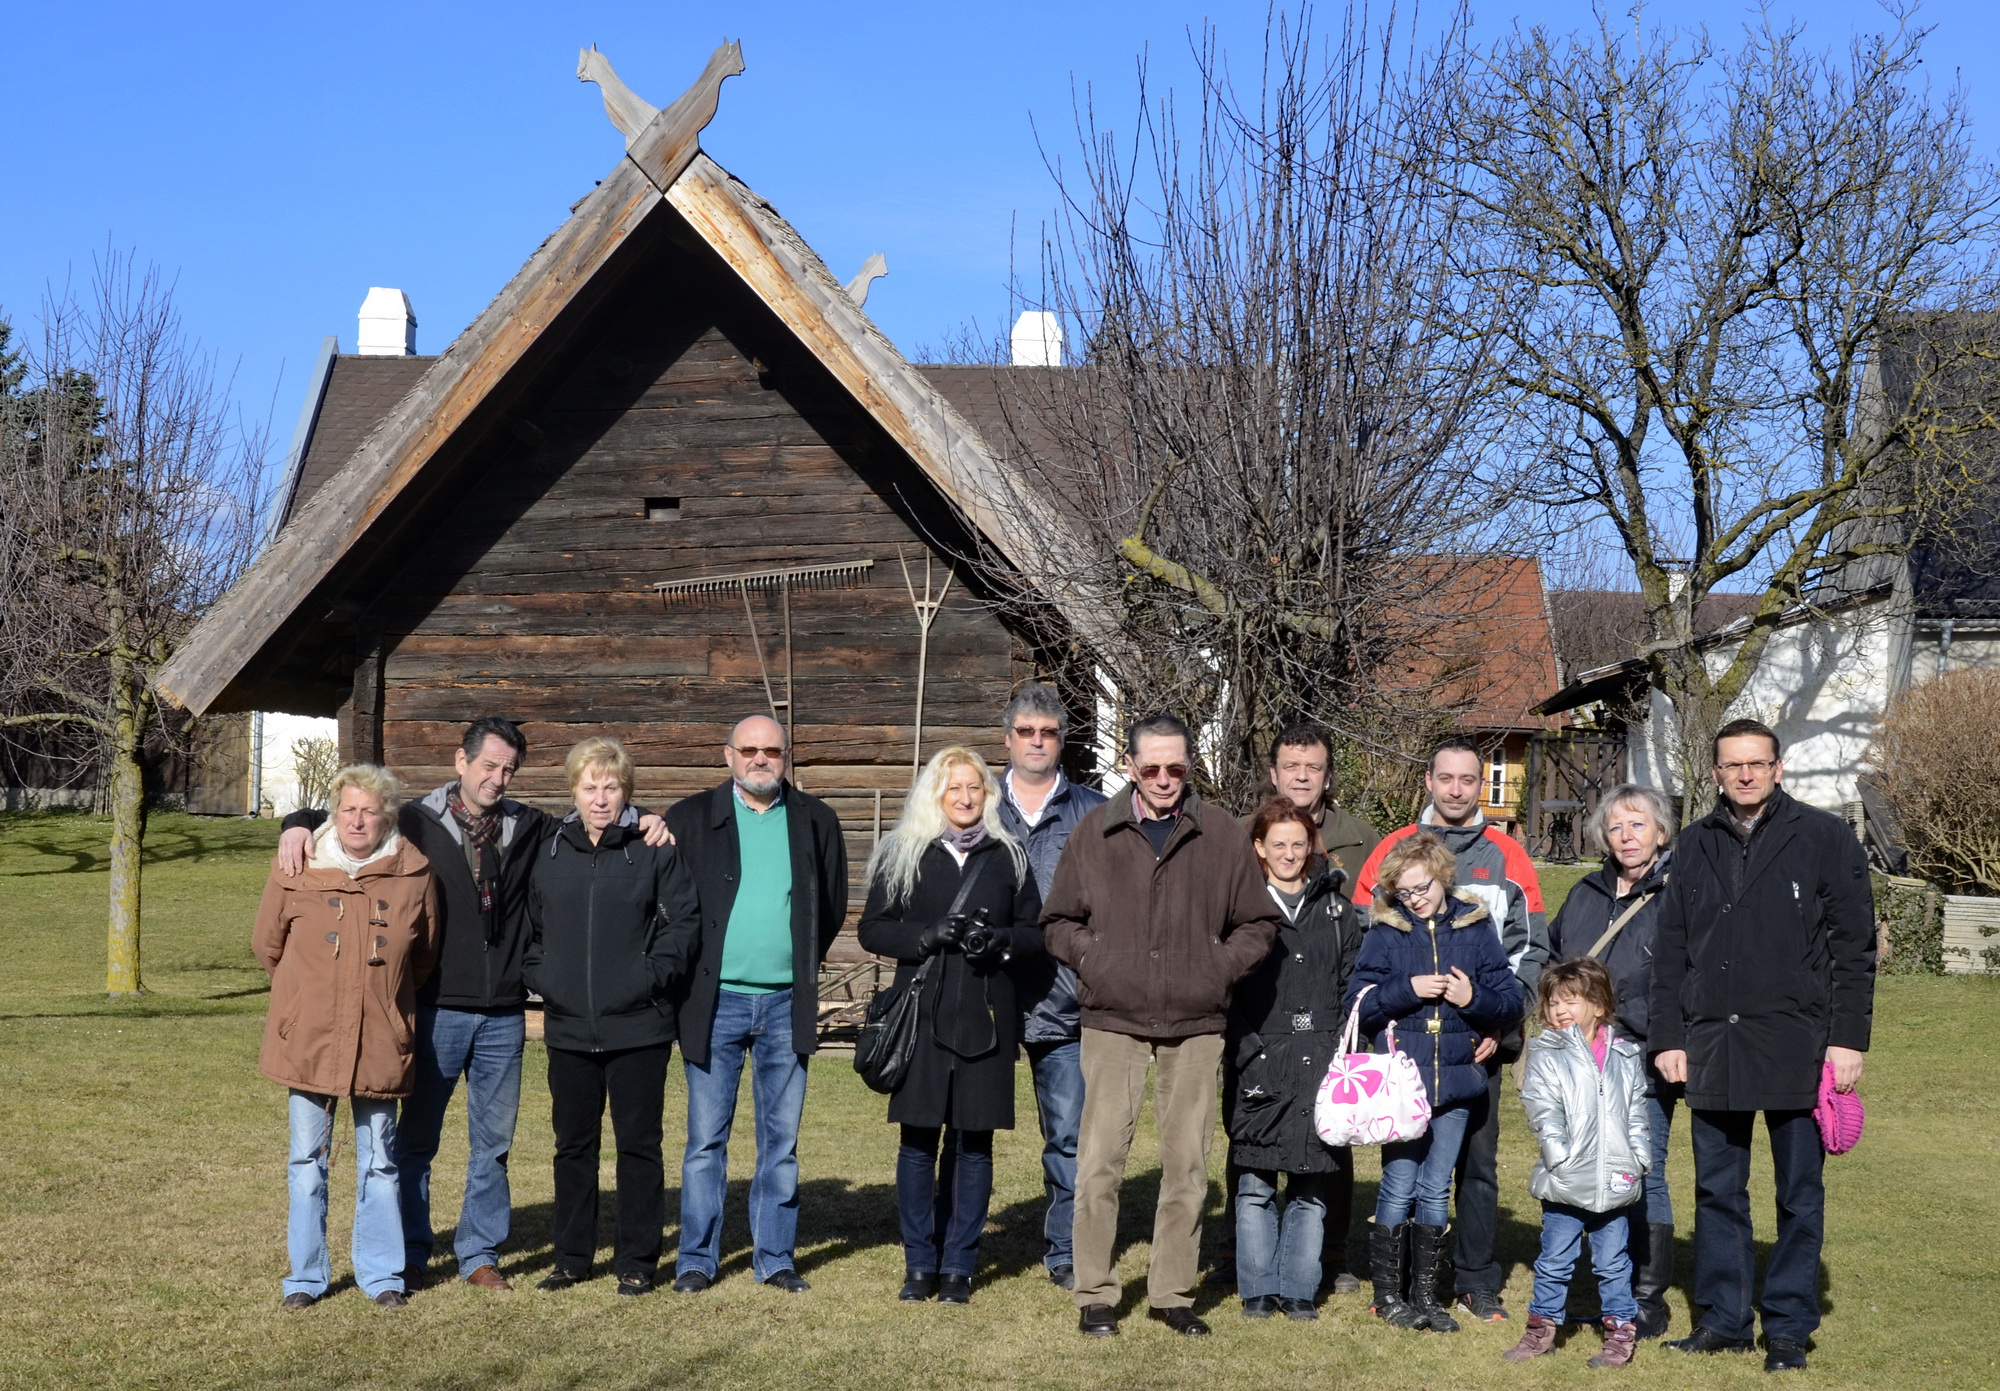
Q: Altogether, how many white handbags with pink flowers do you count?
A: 1